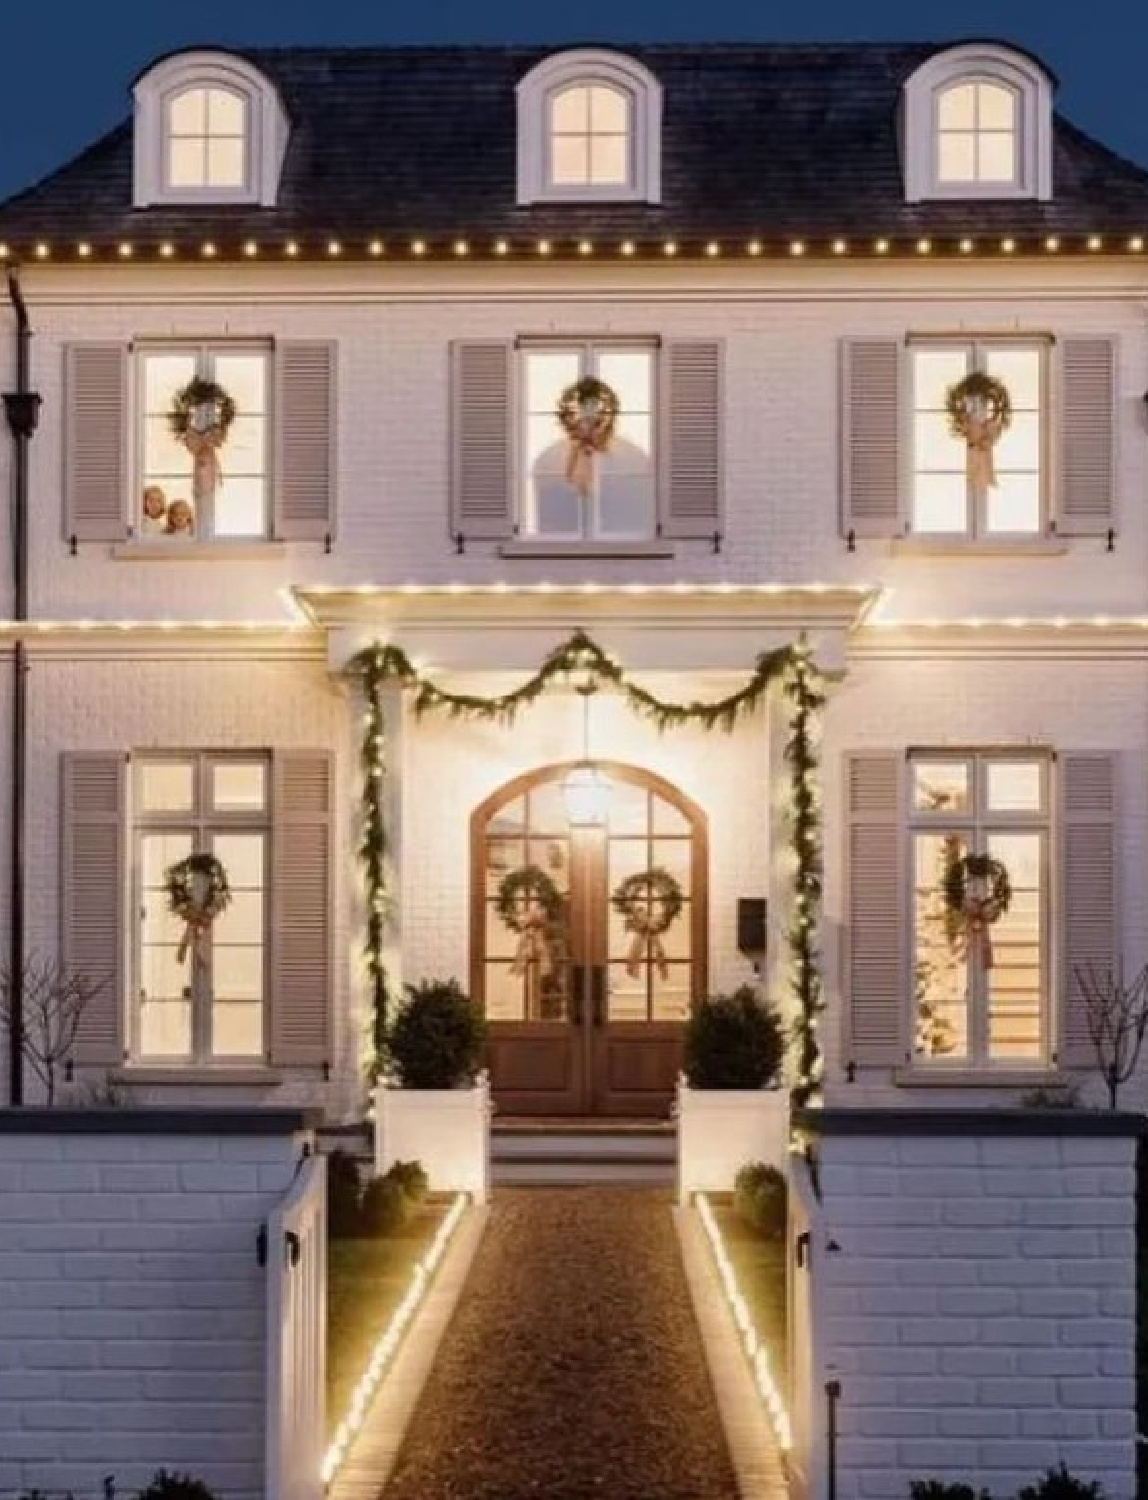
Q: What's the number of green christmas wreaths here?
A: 7